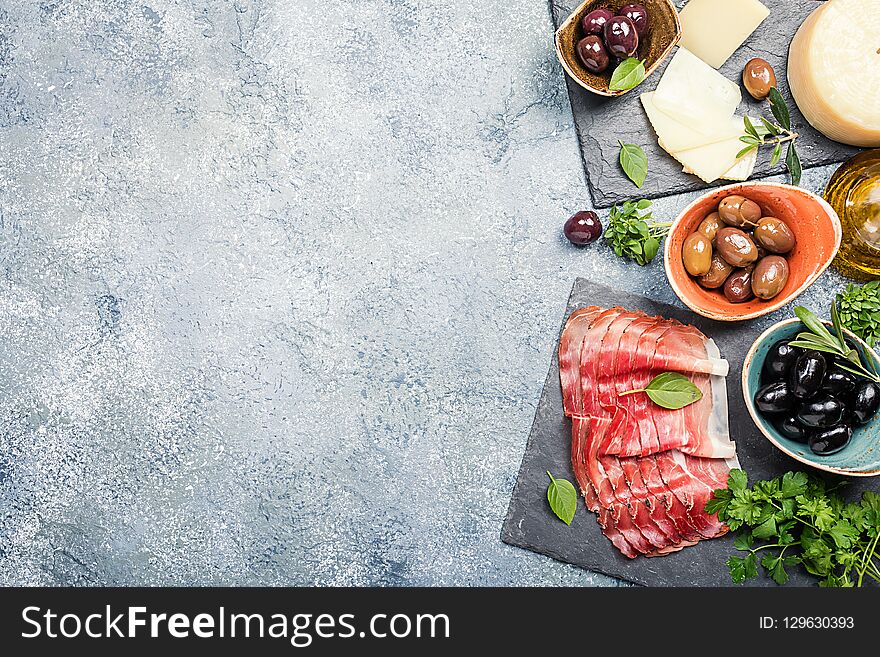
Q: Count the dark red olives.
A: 5